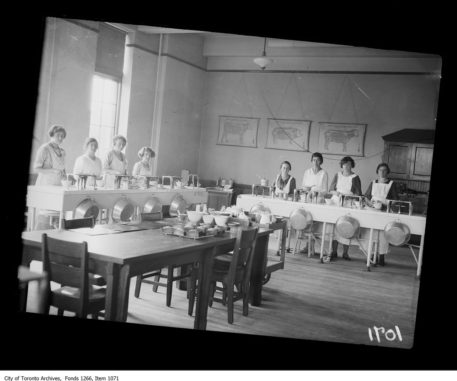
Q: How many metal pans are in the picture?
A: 8